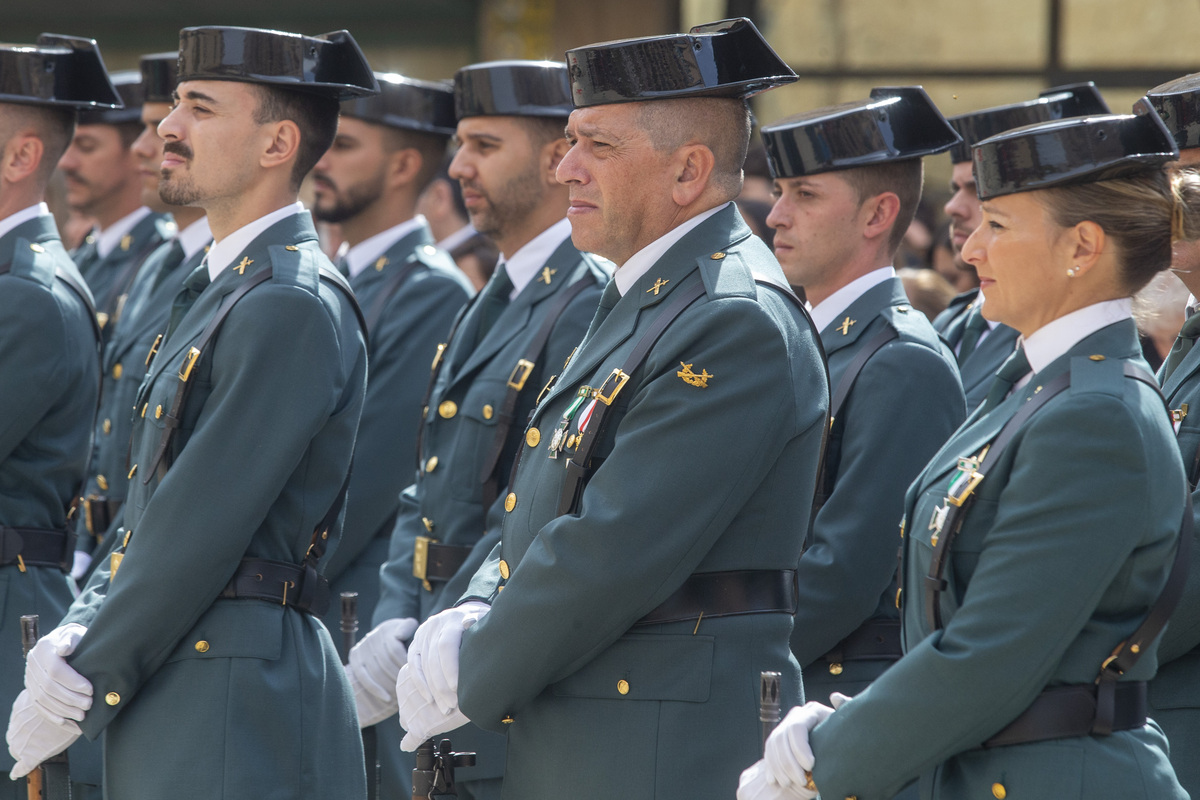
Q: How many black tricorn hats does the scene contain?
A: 11